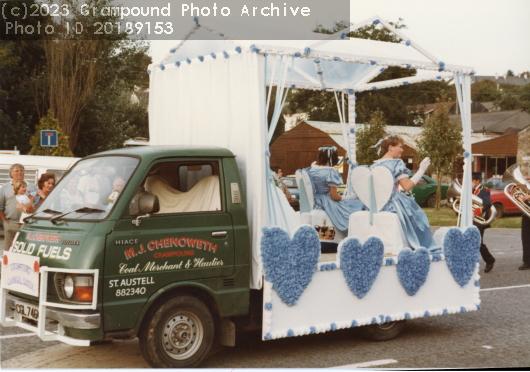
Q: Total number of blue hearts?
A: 4